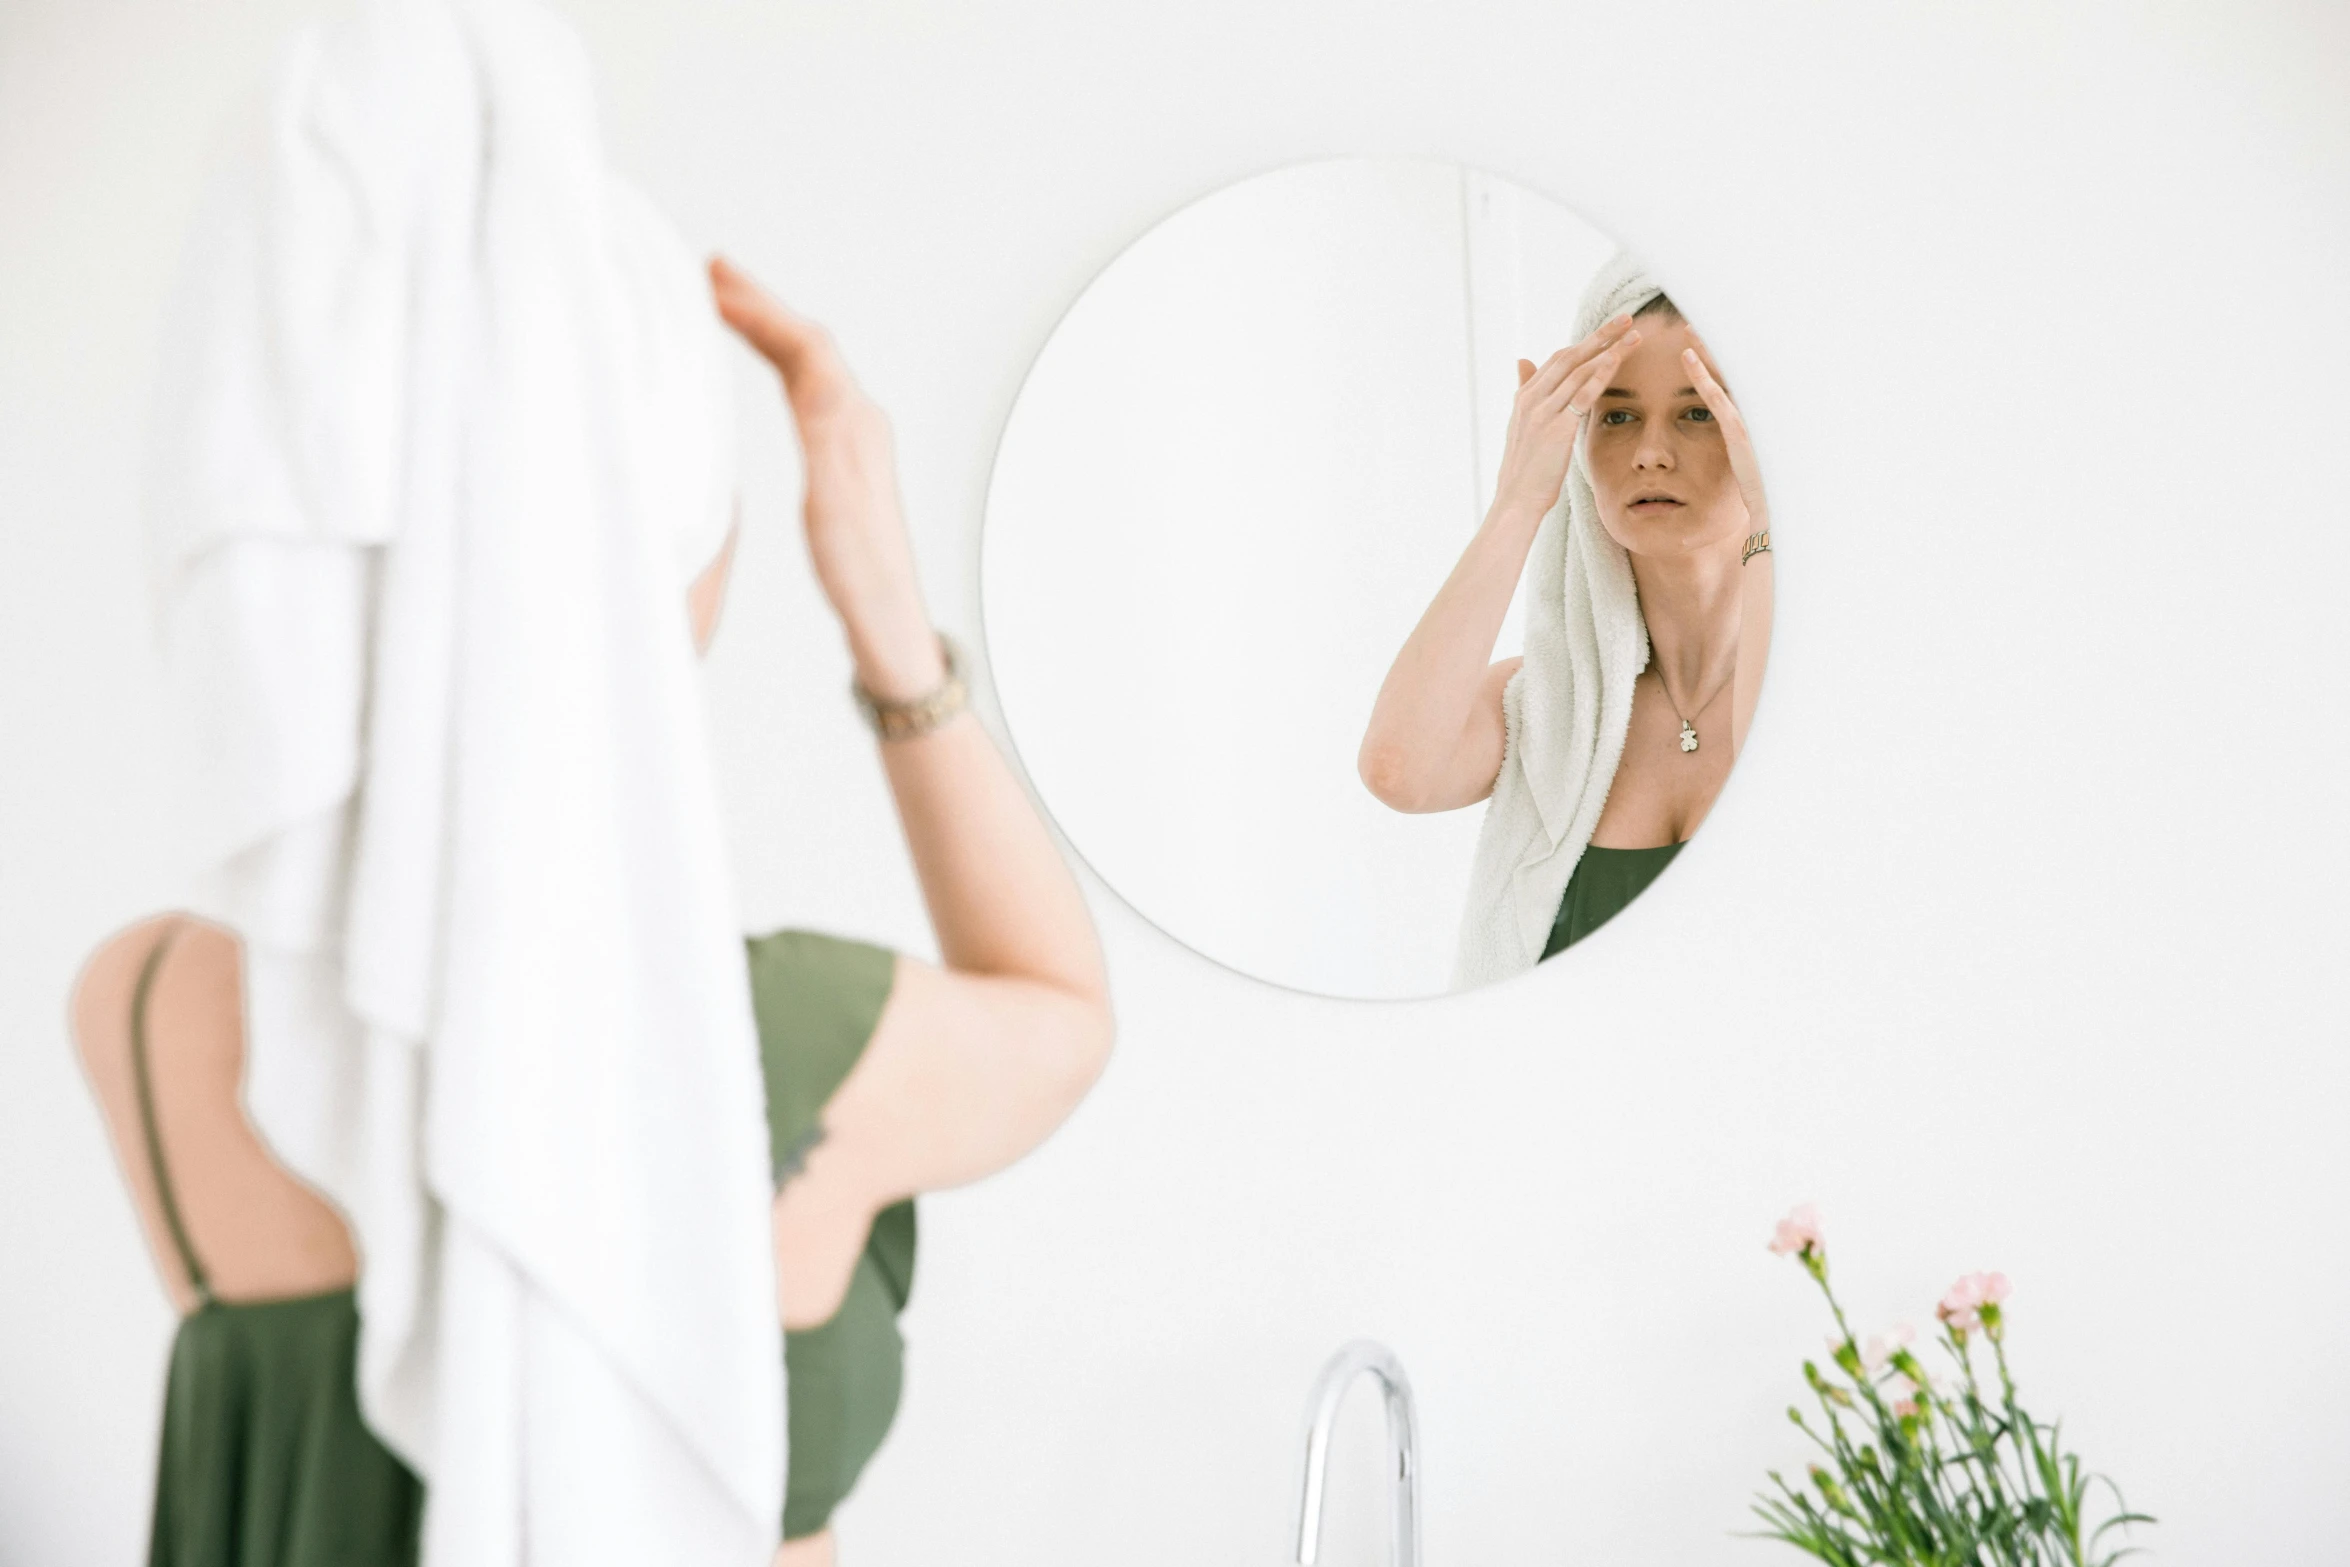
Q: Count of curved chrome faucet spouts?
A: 1